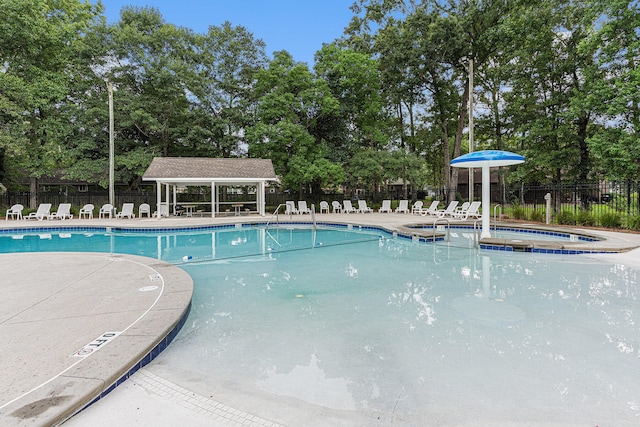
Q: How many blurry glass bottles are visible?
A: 0